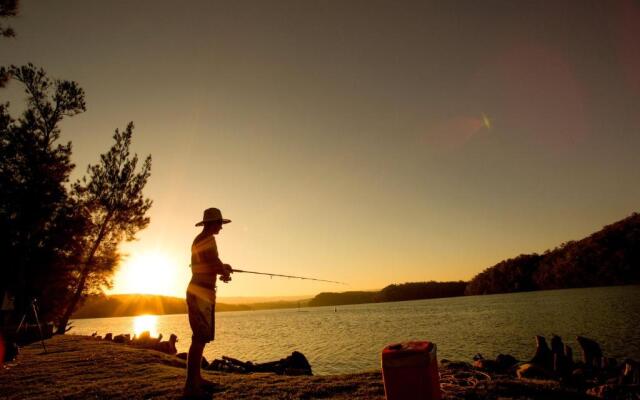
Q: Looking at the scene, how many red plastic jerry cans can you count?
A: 1